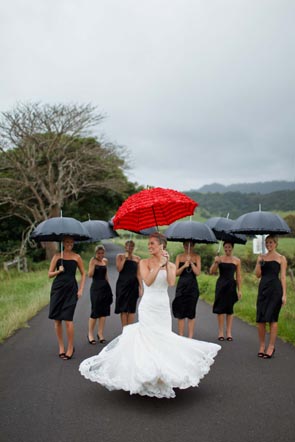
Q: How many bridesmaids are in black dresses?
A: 6